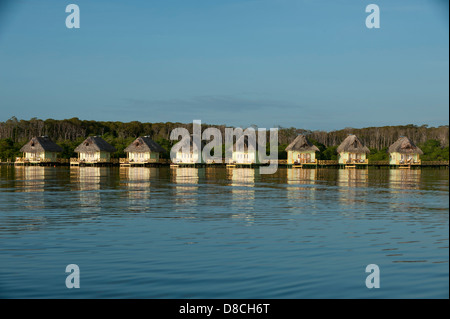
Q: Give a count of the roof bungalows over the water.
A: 8